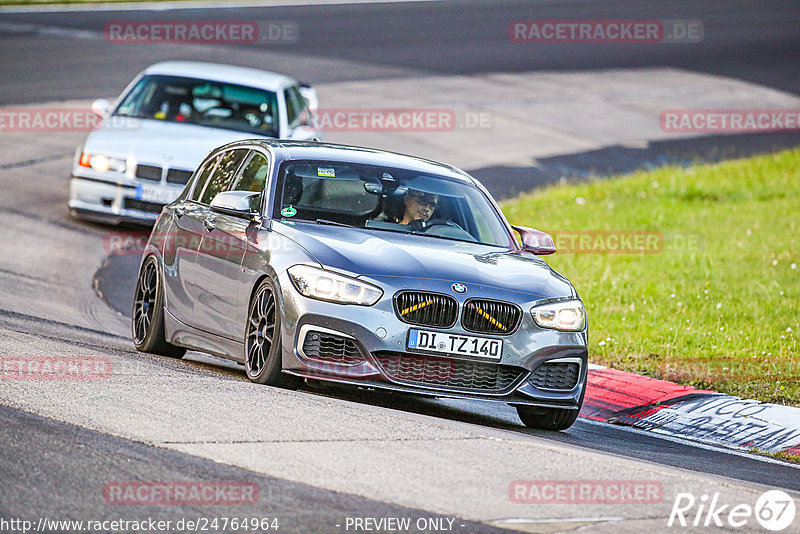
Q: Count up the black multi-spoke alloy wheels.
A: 2